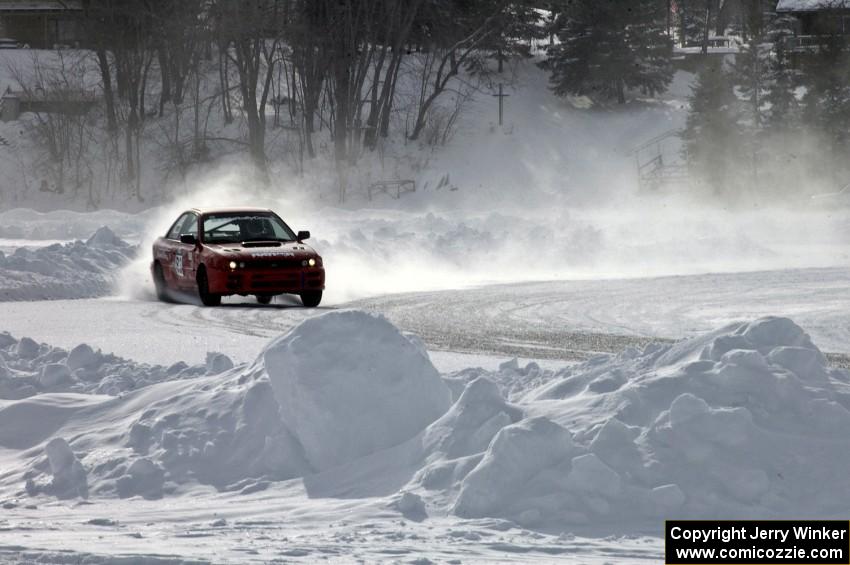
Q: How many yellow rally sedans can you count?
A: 0